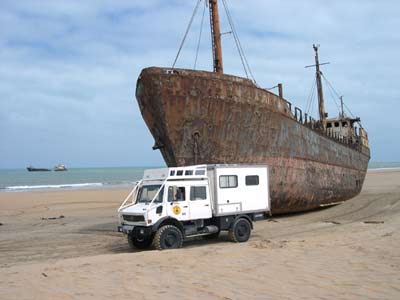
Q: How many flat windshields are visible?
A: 1